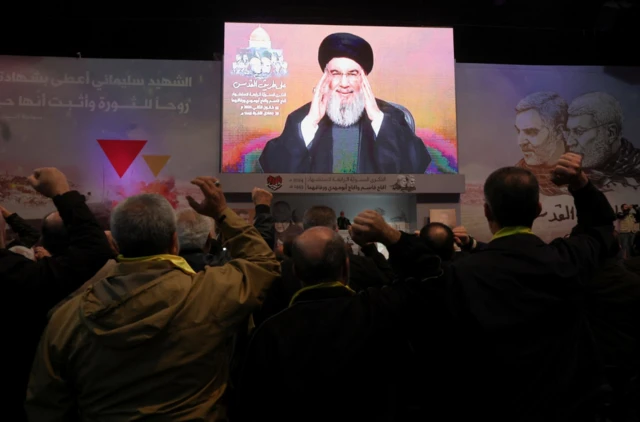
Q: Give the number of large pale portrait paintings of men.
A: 2